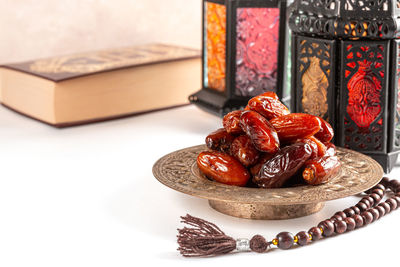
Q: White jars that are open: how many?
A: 0